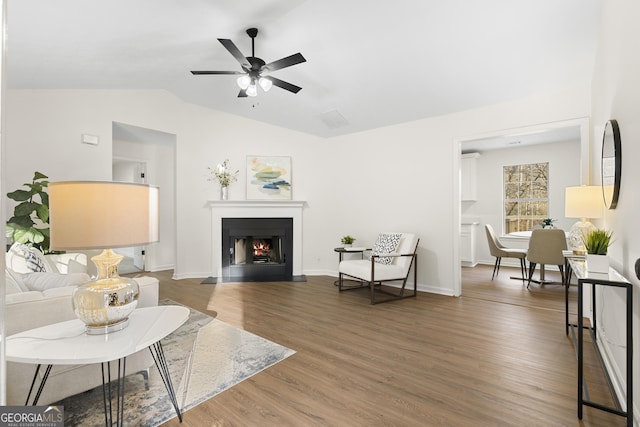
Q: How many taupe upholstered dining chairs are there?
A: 2